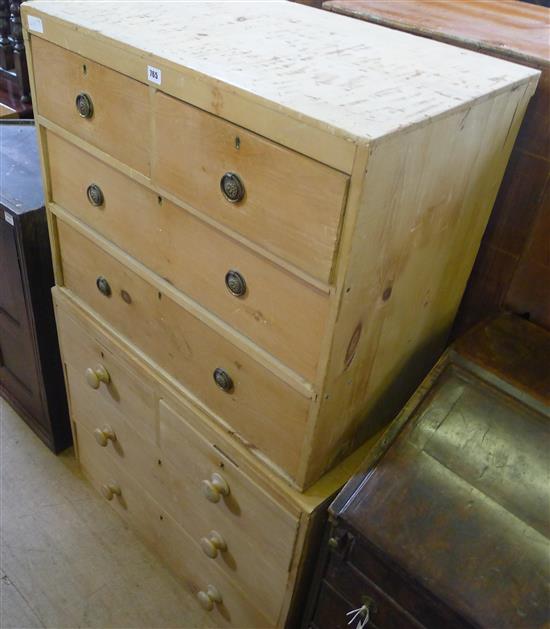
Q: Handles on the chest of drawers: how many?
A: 12